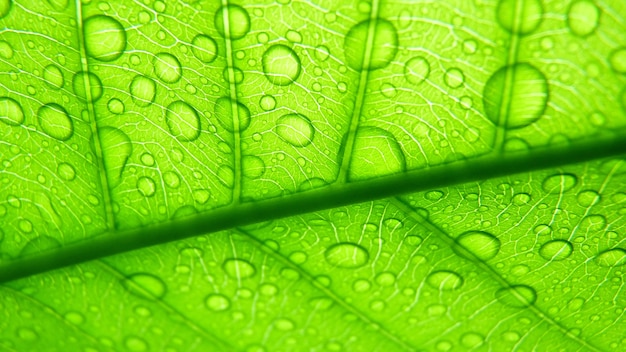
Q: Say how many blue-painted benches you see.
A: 0